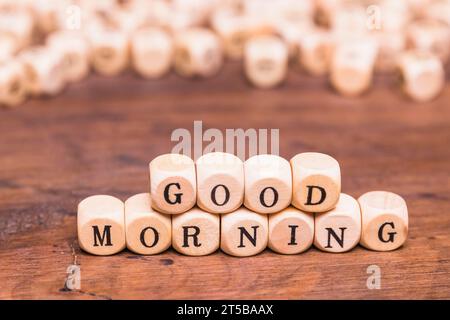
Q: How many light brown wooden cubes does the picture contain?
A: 11